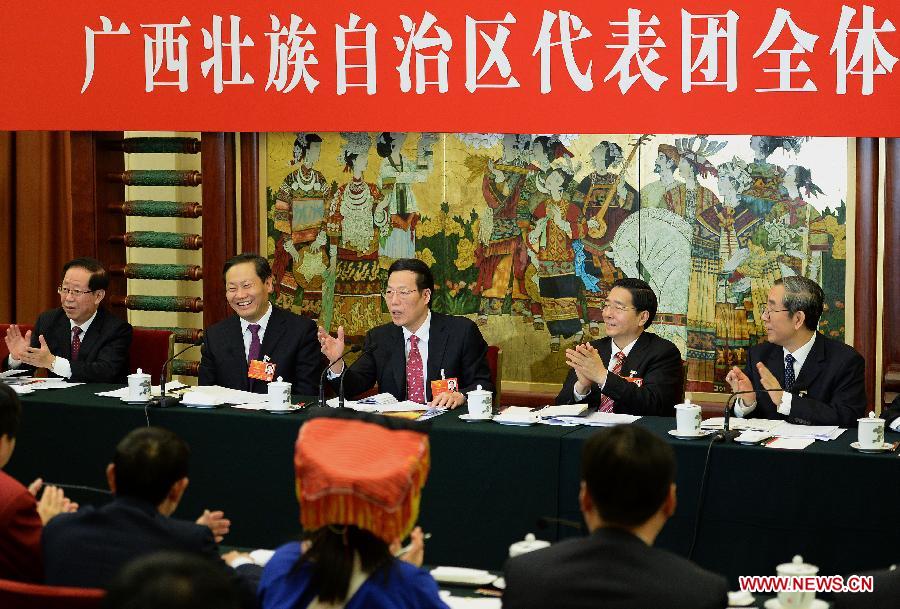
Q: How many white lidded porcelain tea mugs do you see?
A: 7